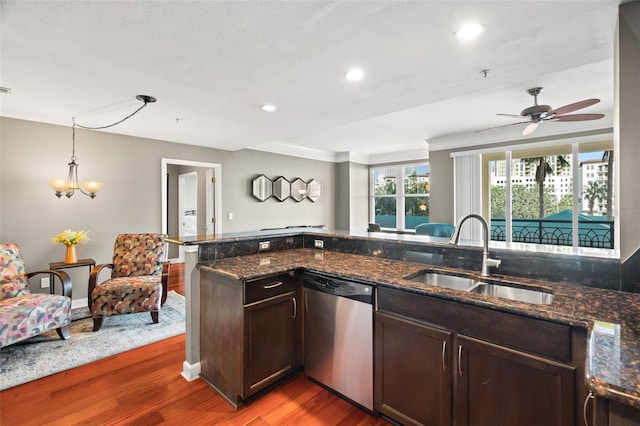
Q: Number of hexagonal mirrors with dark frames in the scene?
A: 4